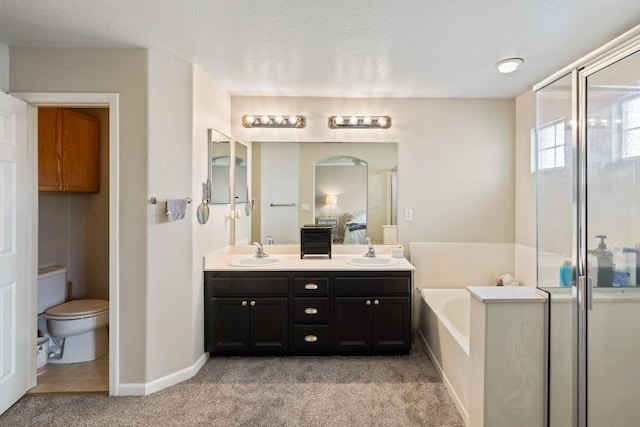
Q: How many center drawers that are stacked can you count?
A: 3